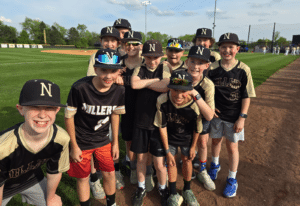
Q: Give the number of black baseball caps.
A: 11